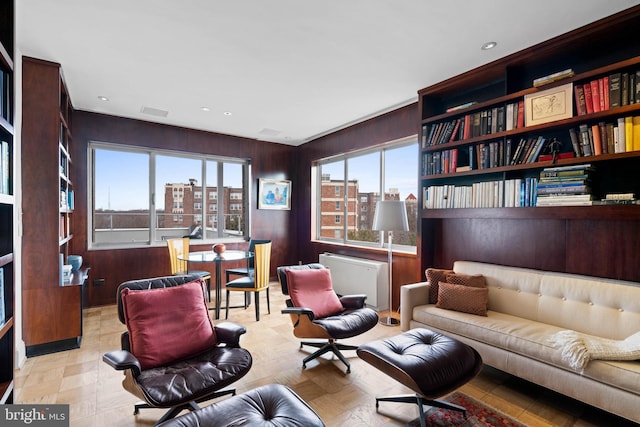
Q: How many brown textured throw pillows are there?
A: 3